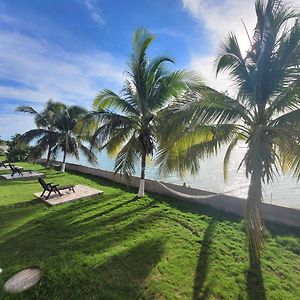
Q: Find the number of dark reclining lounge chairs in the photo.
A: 3